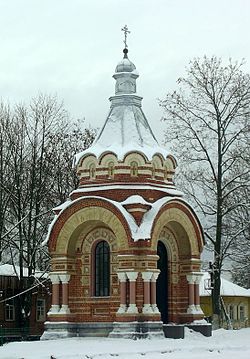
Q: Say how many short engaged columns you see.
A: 8